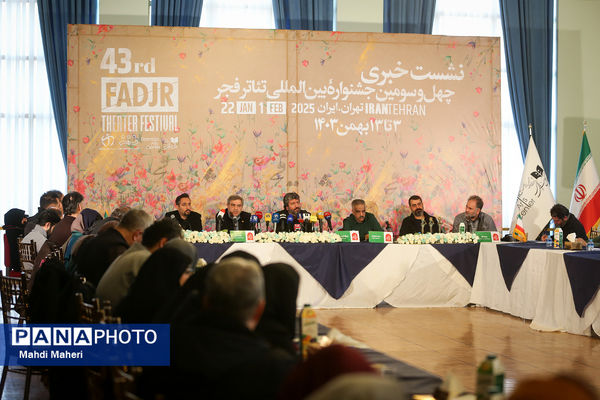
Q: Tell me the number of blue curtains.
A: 5